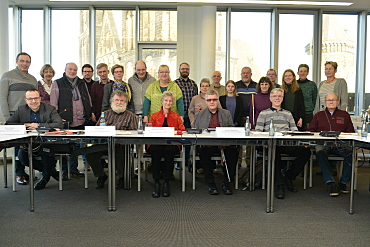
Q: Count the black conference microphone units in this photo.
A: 3